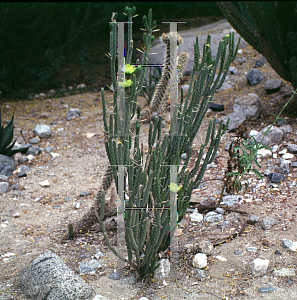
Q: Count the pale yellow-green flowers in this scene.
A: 3